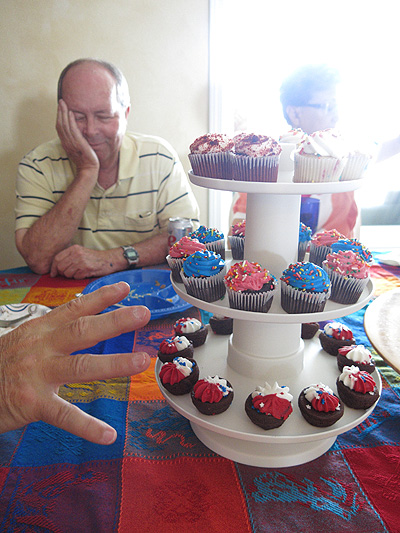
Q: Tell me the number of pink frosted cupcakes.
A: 5